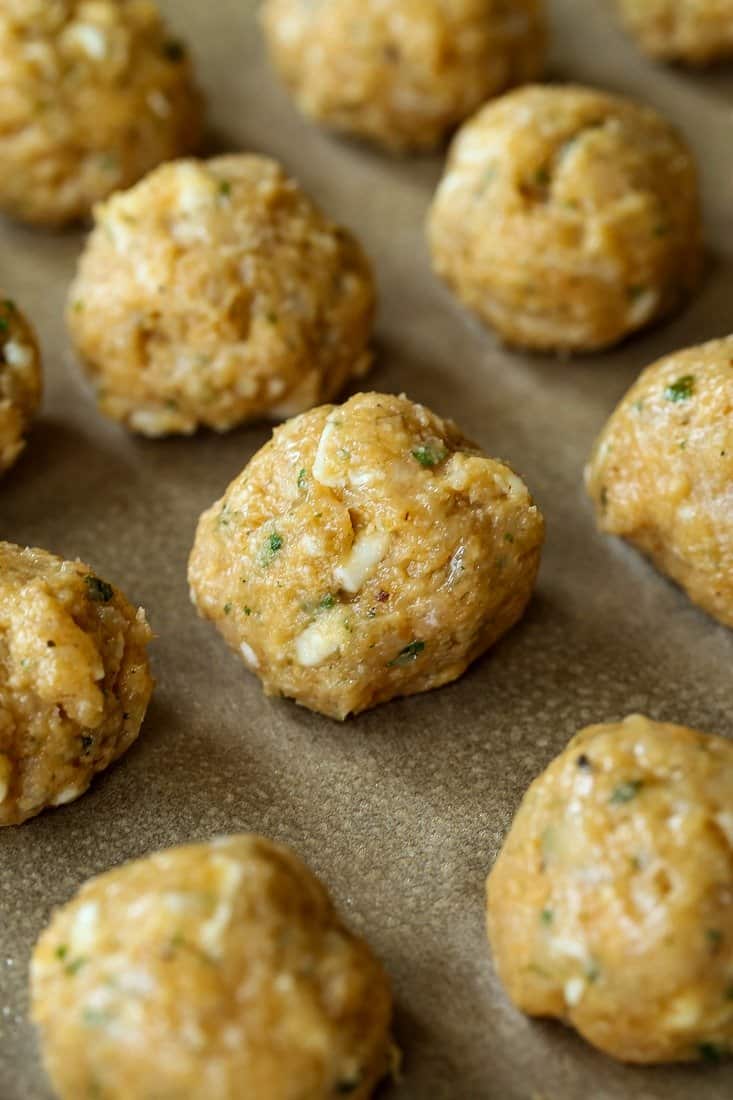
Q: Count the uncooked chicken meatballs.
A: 11